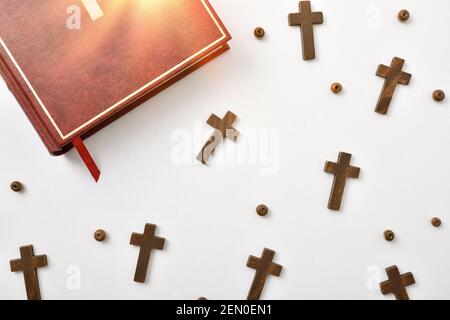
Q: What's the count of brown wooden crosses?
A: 8